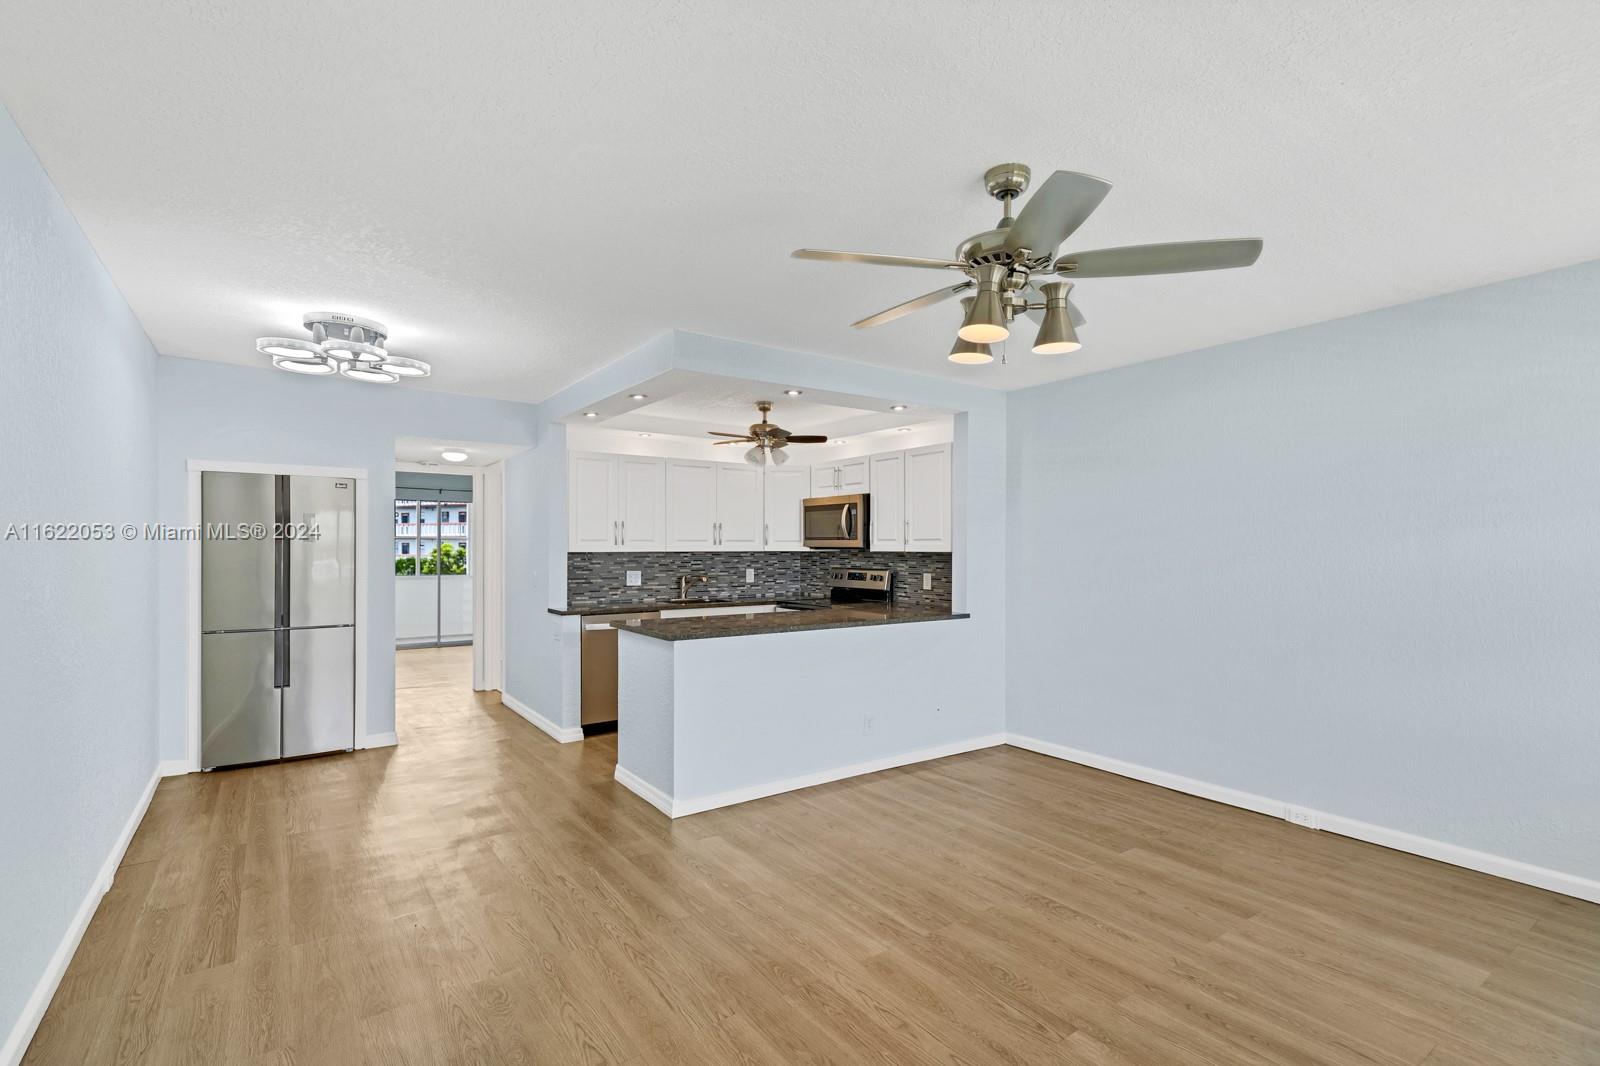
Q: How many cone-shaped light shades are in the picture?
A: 3